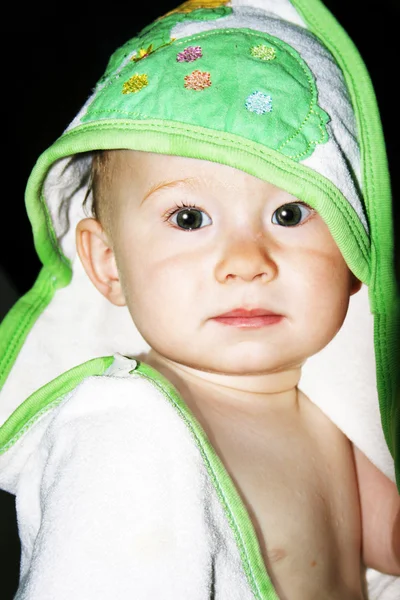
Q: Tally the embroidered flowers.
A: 5